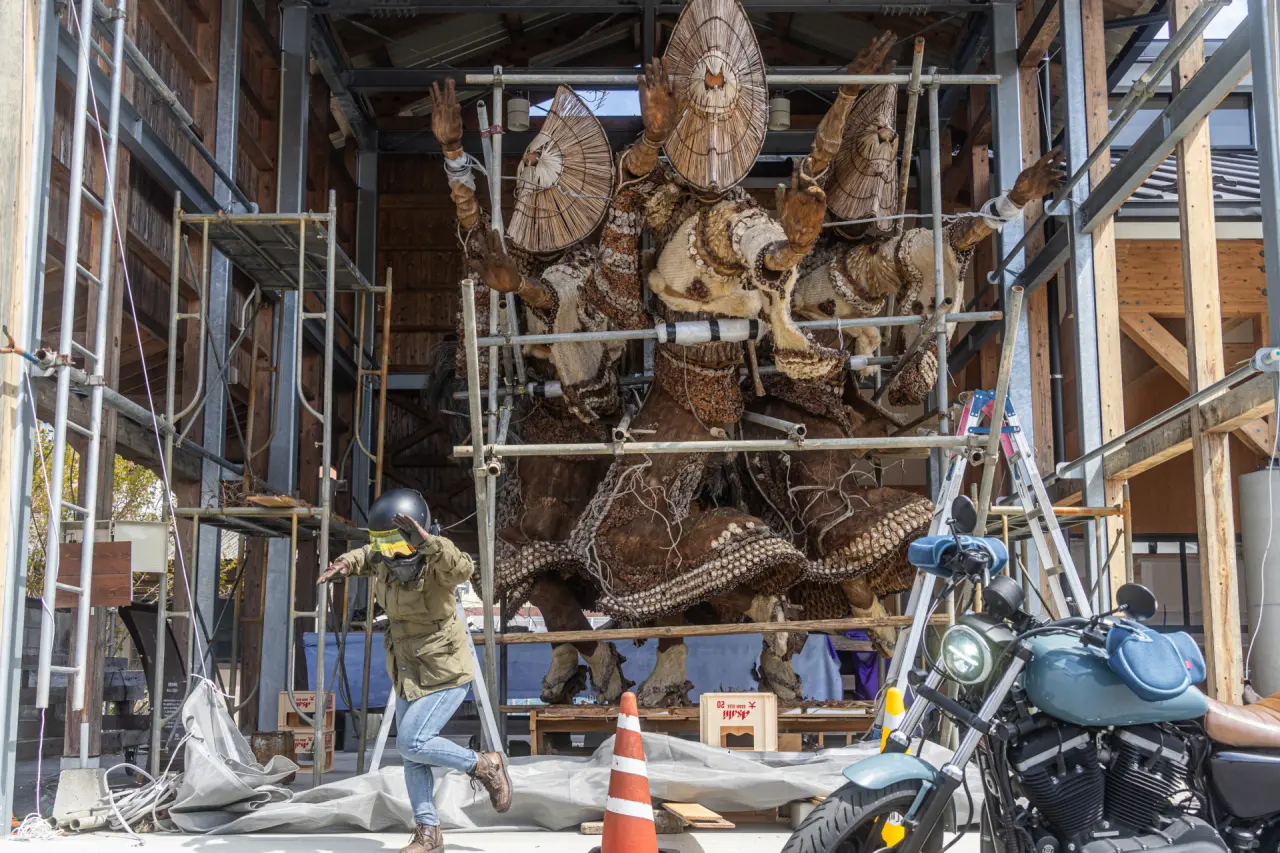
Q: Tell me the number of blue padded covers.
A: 2